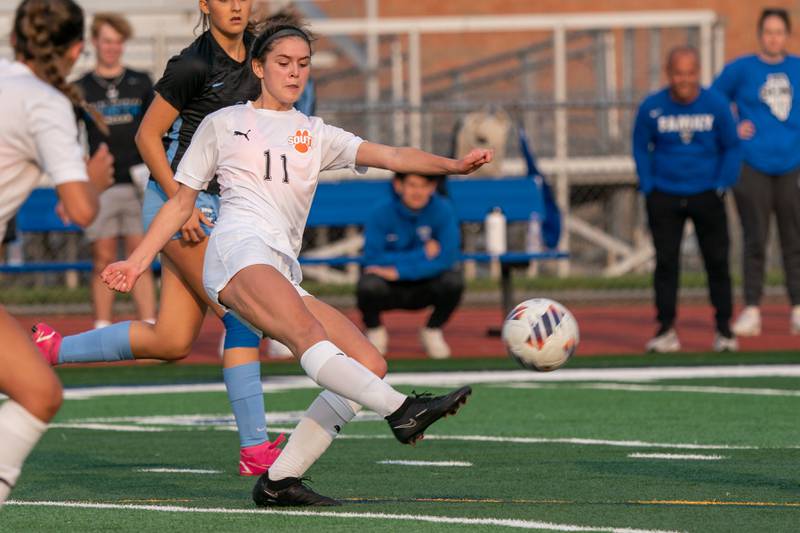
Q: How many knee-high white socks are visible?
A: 3